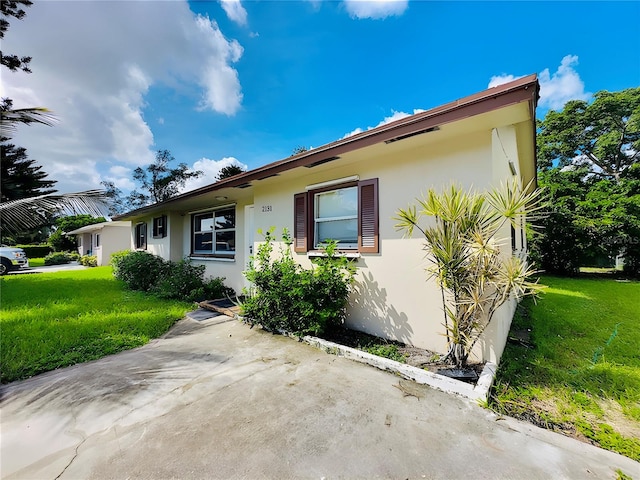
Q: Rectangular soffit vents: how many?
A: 4